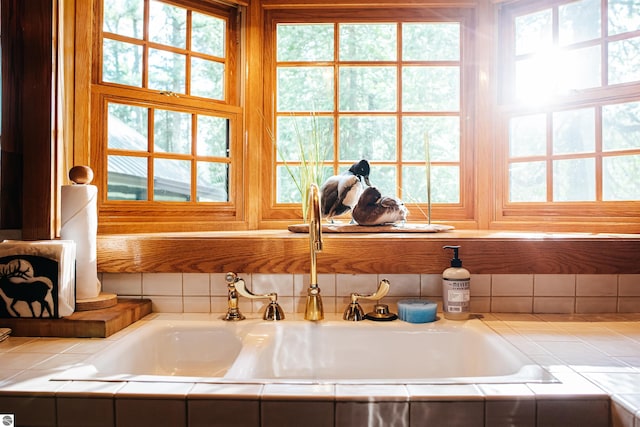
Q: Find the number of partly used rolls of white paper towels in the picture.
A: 1